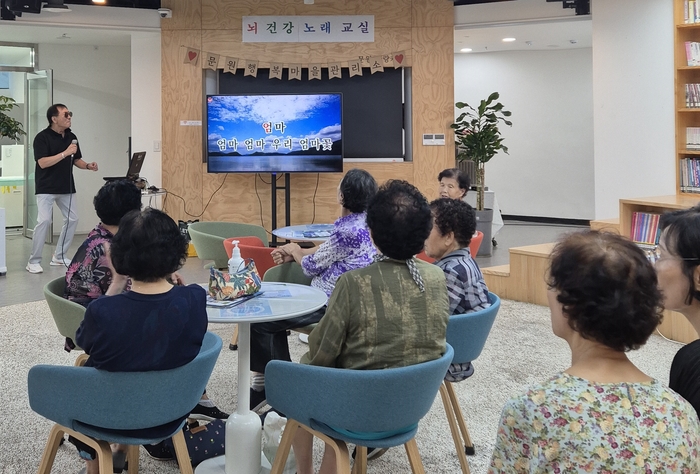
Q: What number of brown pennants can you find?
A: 11